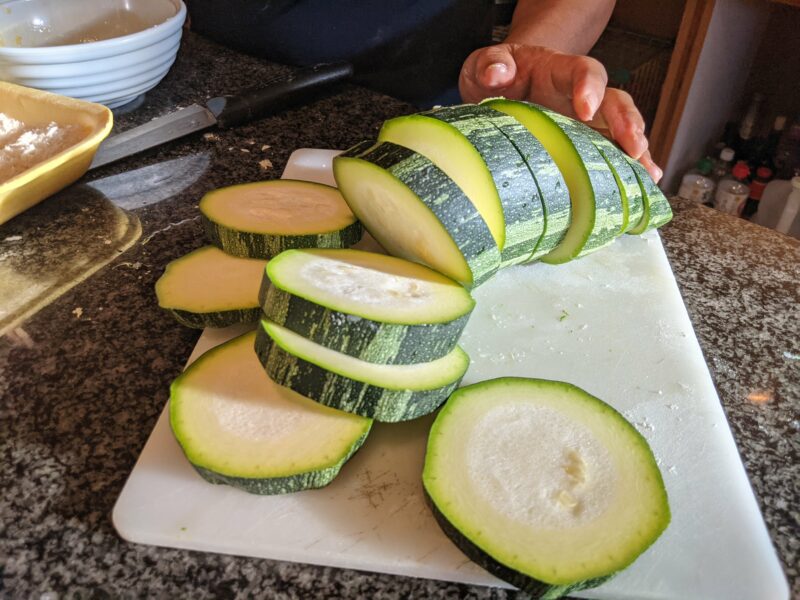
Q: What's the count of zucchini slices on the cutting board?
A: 12